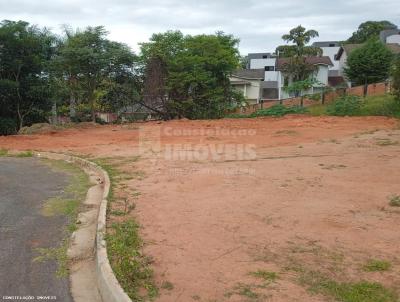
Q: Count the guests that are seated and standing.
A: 0